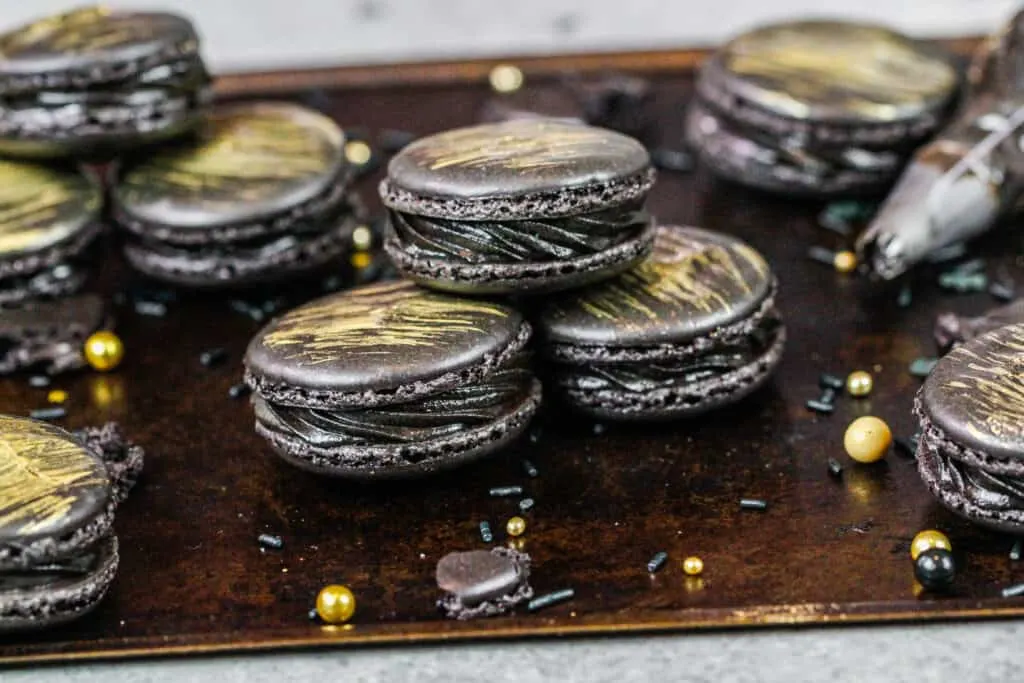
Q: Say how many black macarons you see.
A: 9